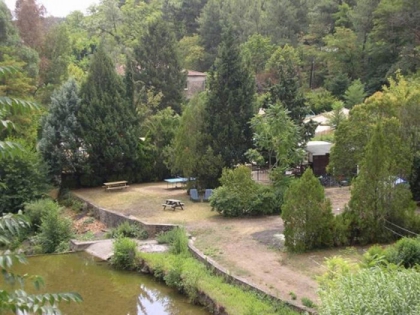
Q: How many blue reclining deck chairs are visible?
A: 2